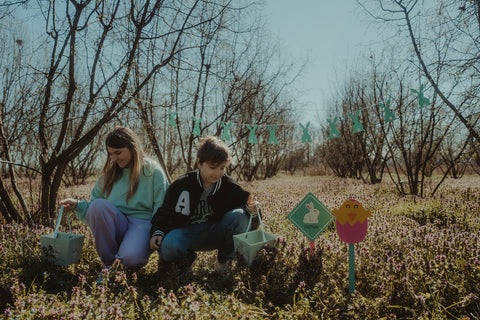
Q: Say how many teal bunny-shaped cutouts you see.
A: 10